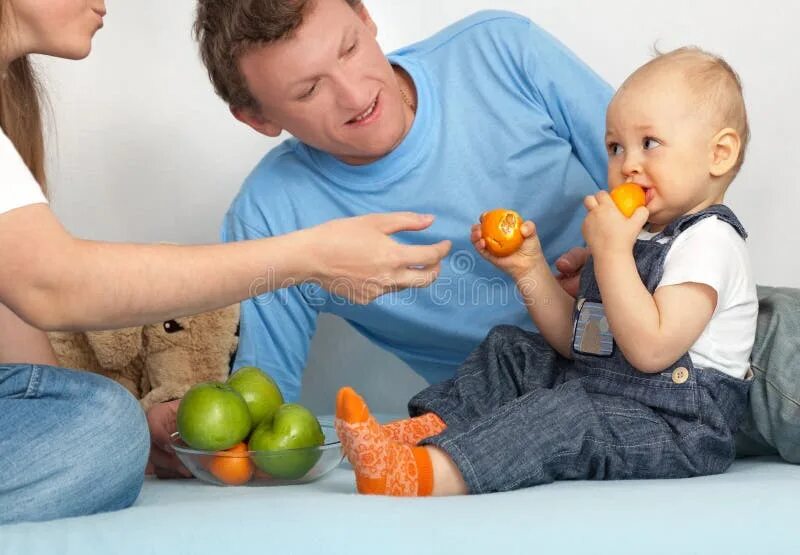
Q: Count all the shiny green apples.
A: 3